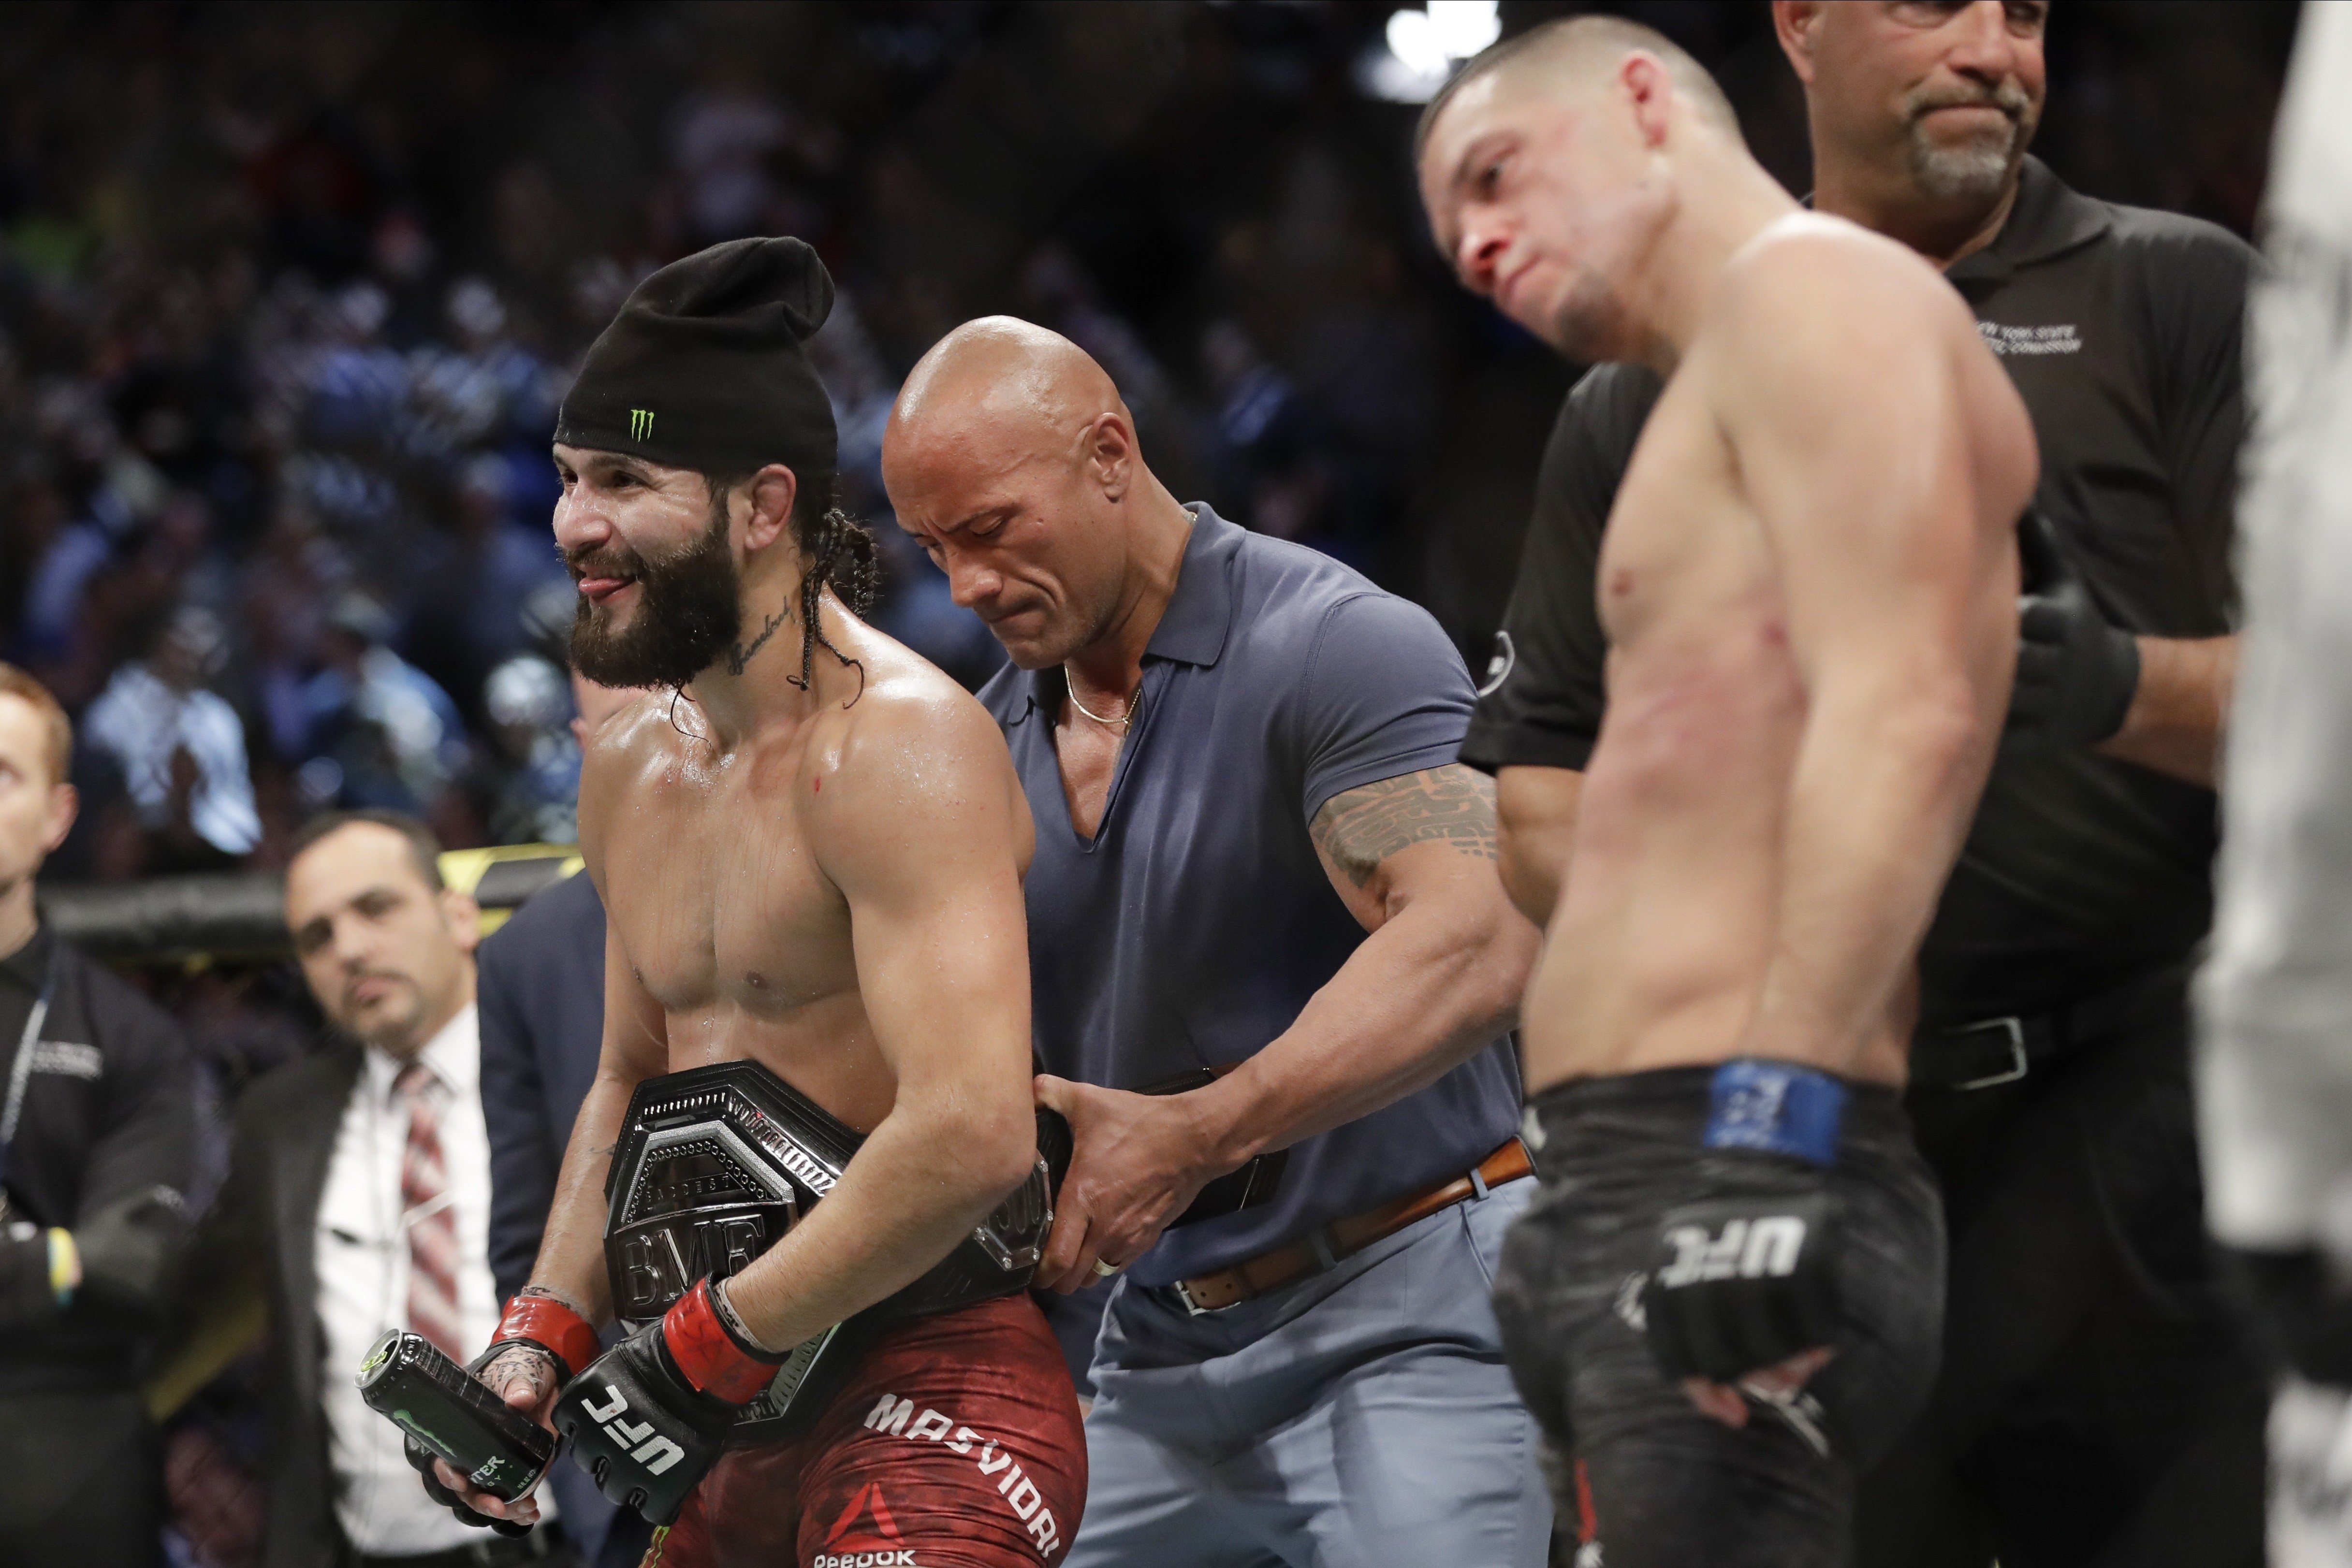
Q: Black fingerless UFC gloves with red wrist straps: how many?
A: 2